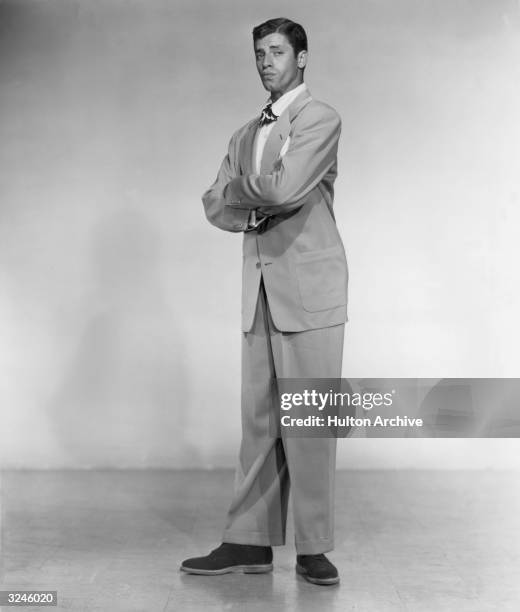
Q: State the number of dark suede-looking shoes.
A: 2